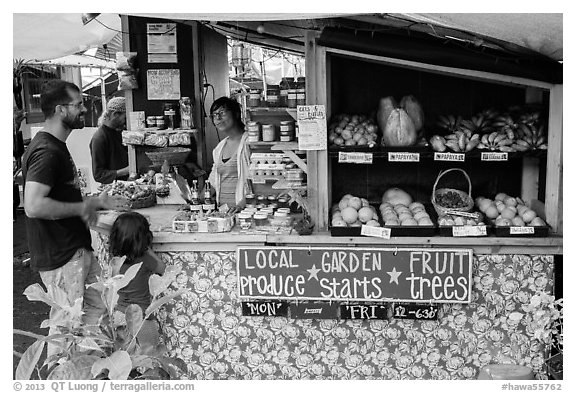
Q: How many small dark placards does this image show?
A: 4